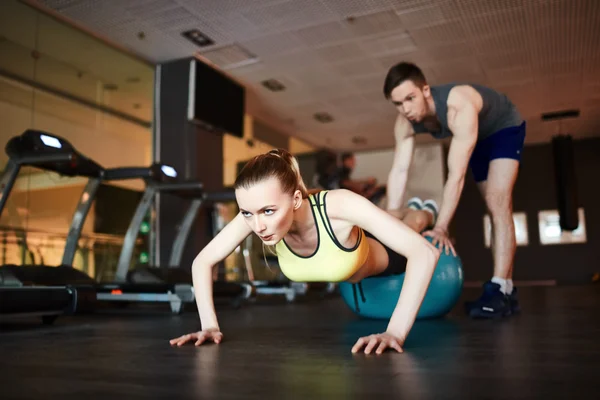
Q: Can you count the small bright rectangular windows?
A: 2